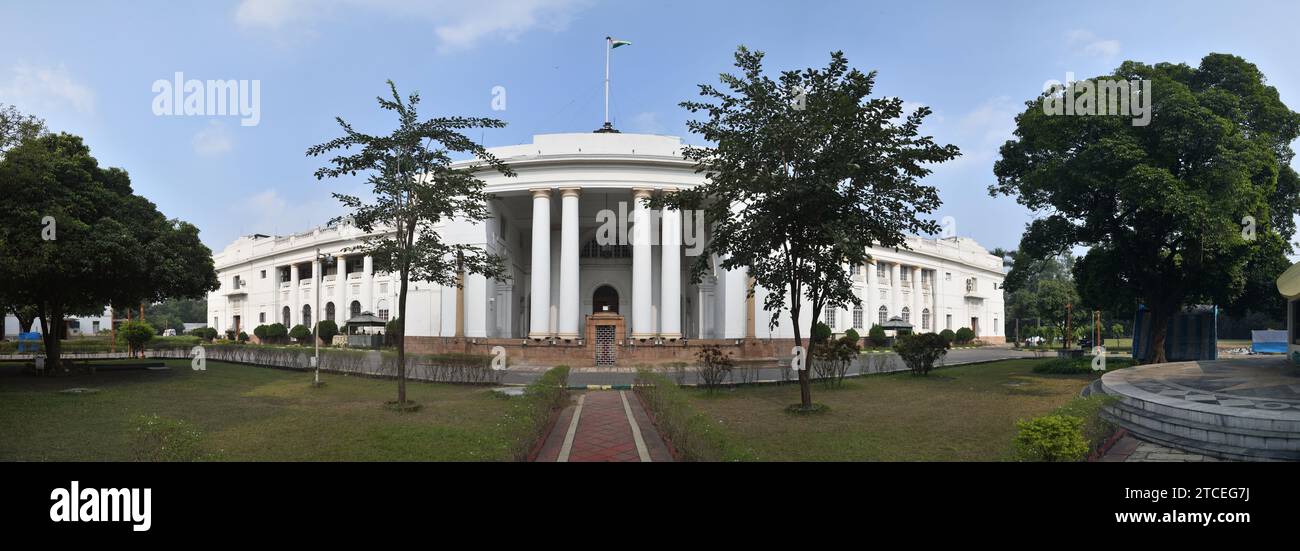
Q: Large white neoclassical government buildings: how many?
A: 1